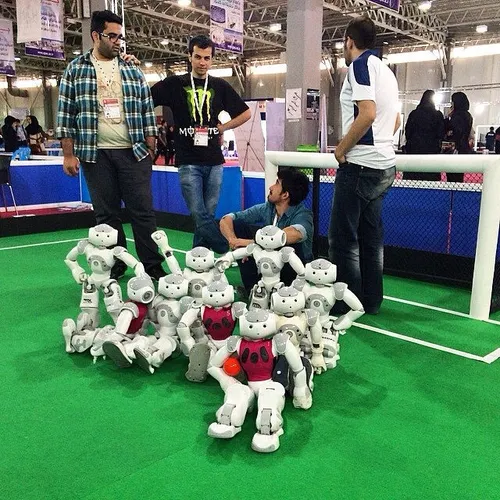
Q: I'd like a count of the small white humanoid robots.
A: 9